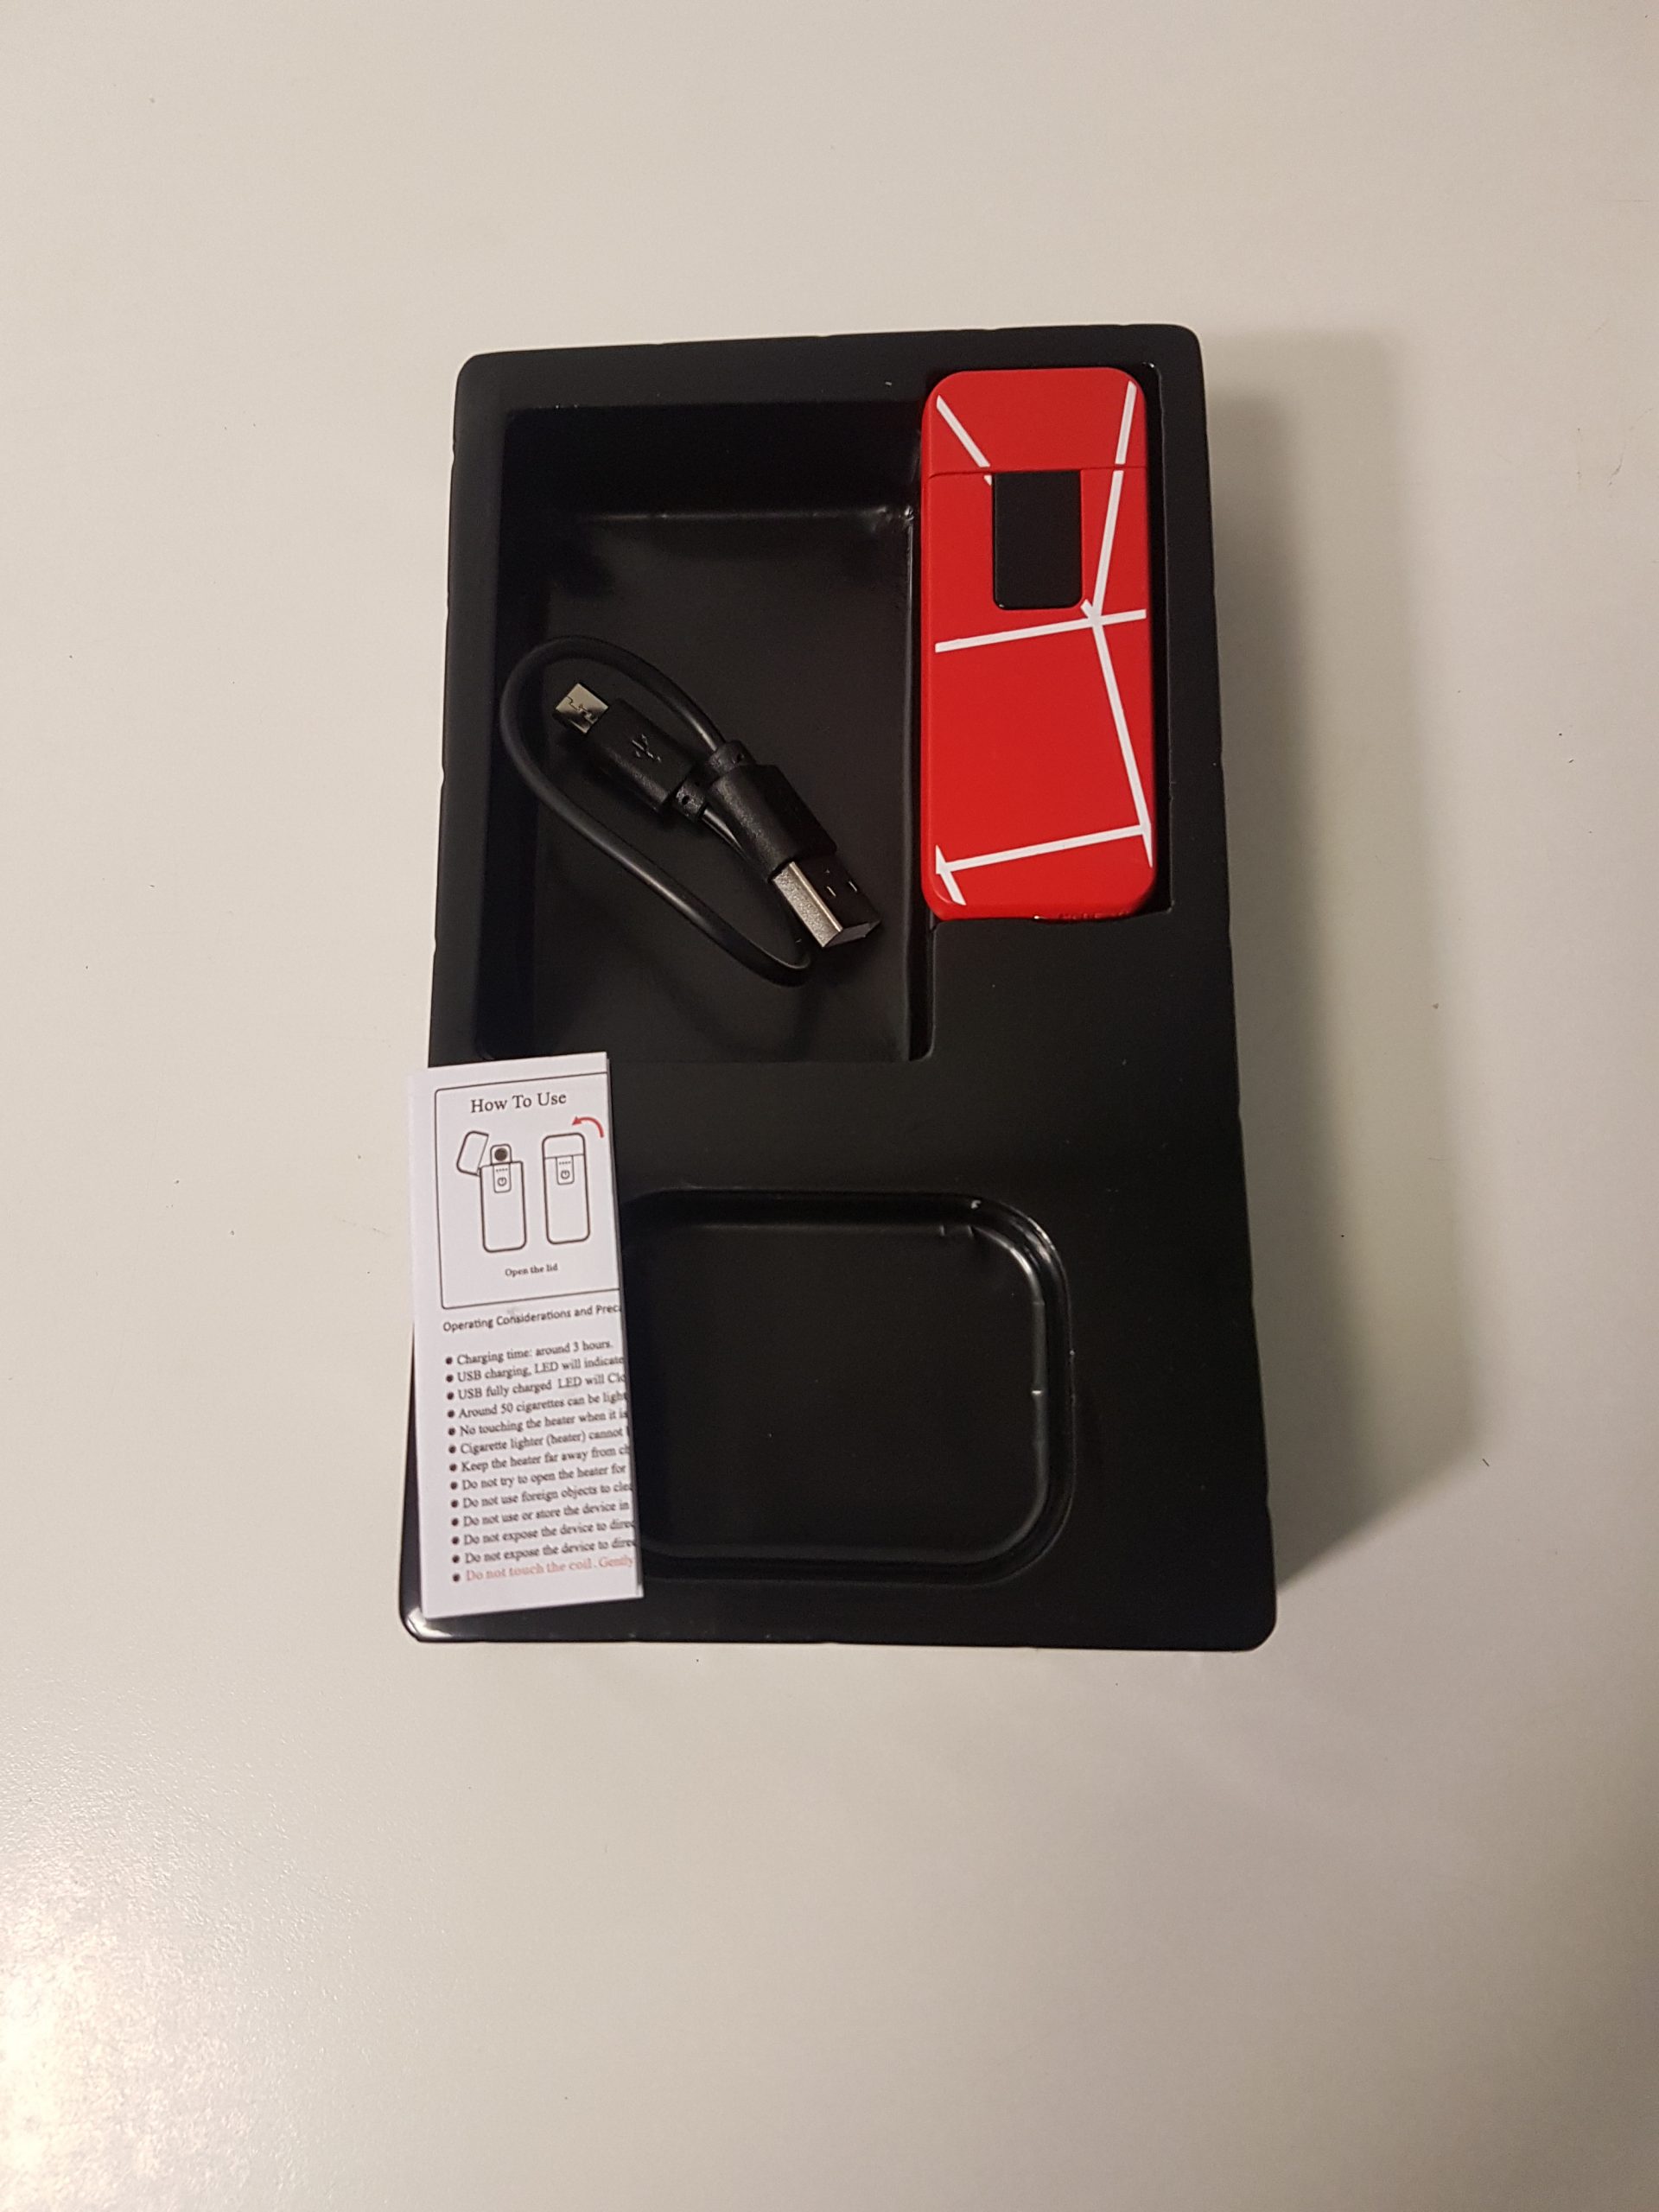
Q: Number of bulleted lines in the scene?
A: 13